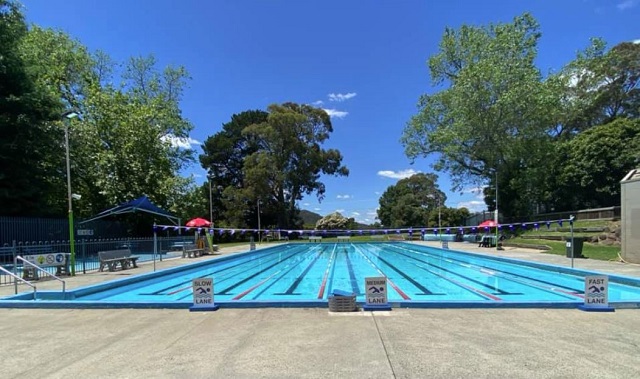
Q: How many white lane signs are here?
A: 3